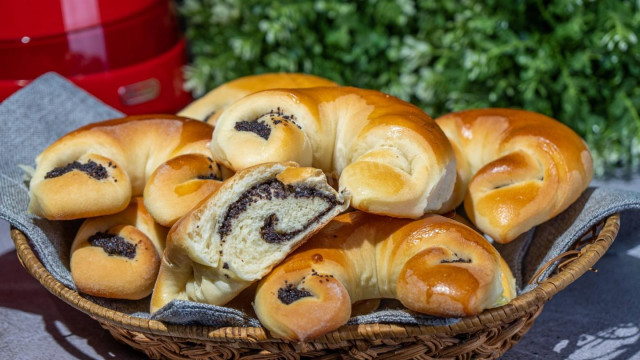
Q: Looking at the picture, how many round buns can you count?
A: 7